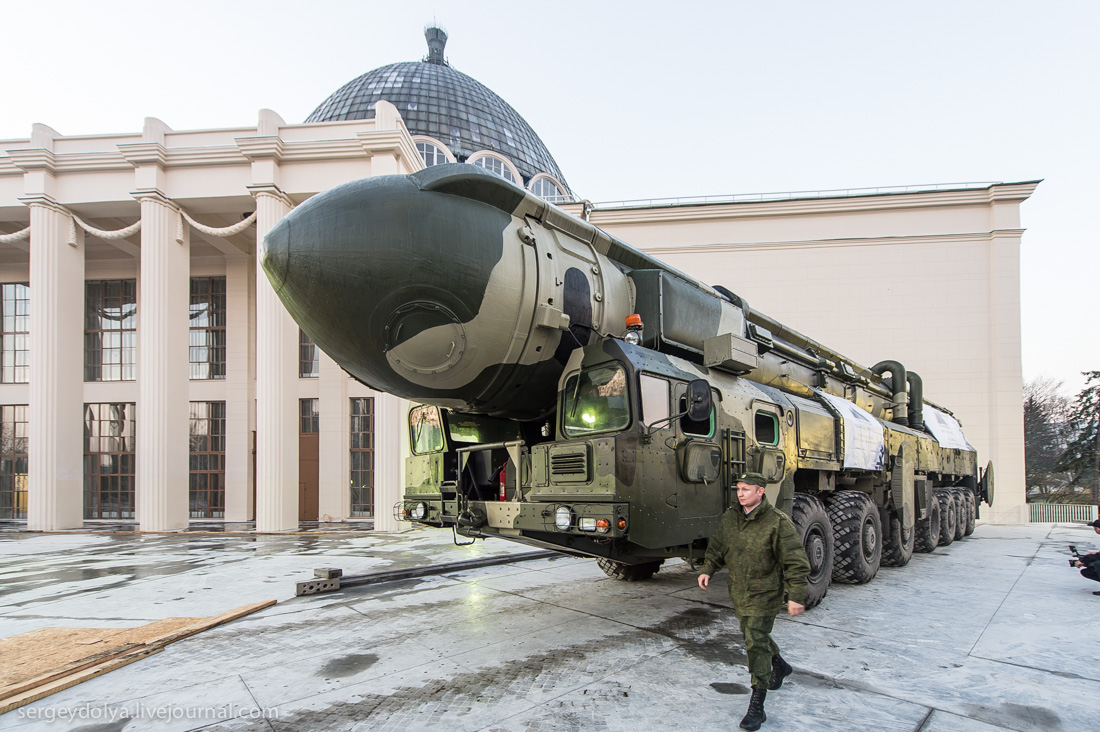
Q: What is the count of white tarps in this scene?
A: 2